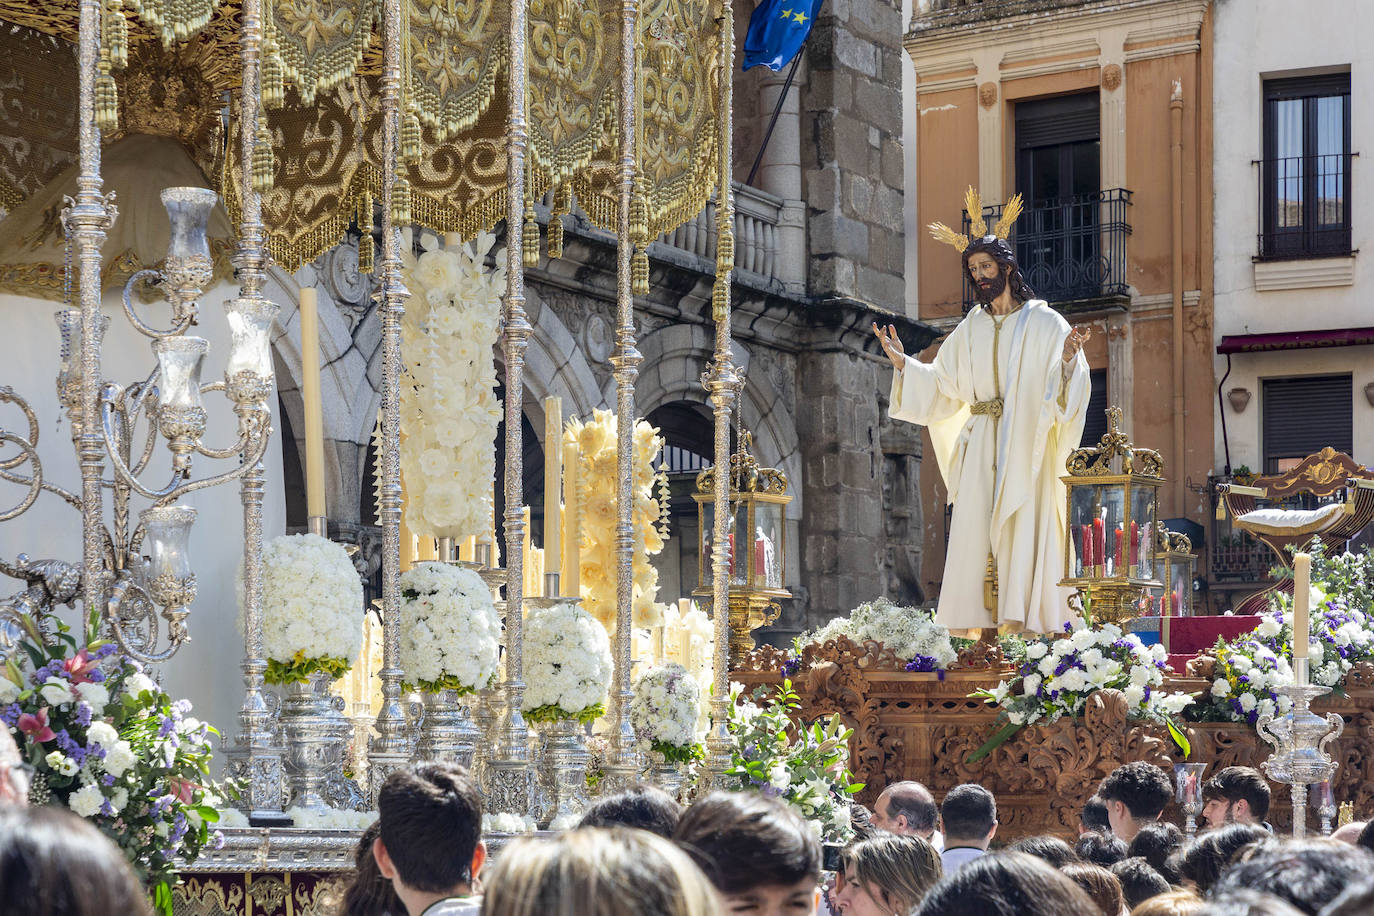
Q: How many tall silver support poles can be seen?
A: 6